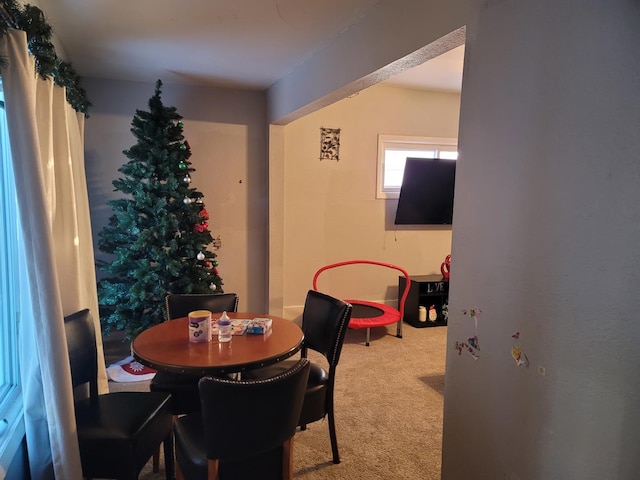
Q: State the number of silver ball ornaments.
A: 5